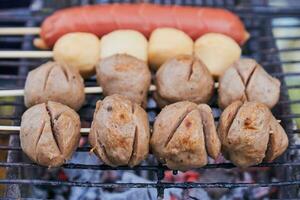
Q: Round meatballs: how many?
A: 8